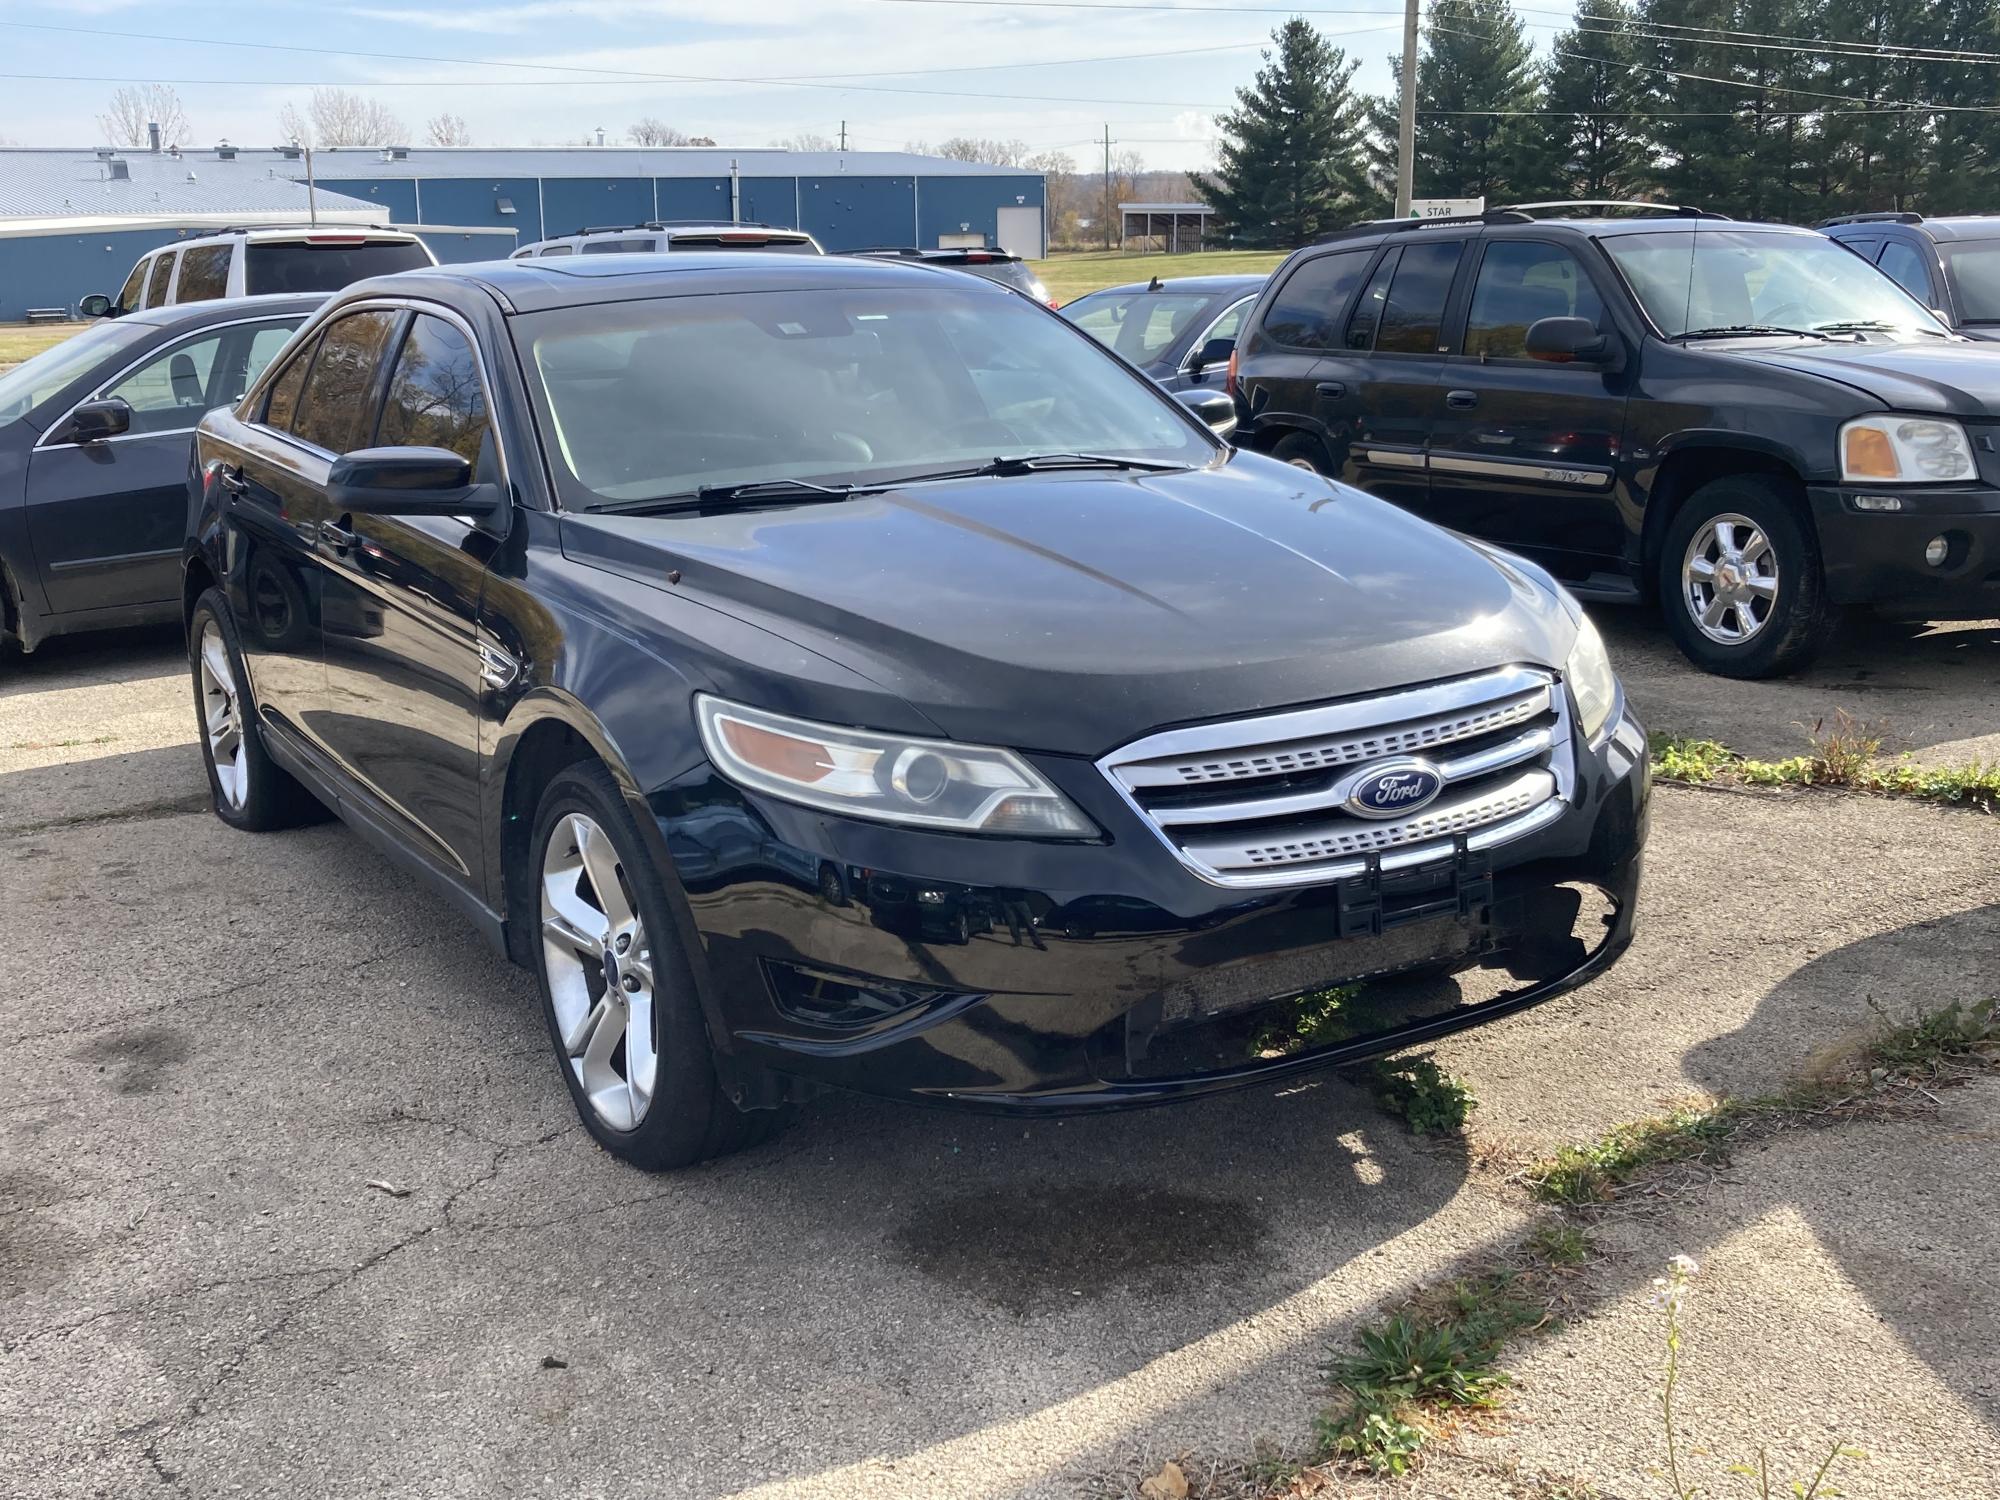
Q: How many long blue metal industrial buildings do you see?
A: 1